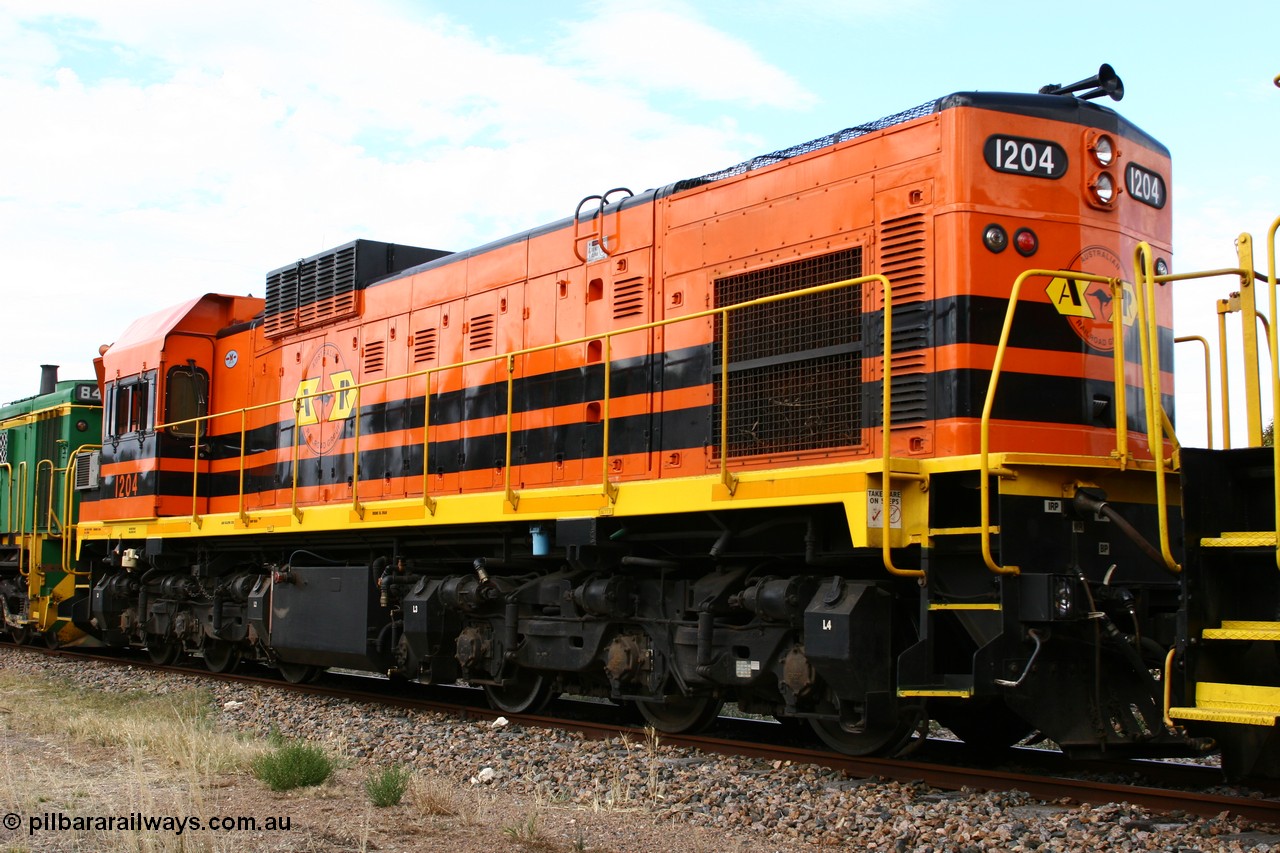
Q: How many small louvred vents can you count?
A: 4